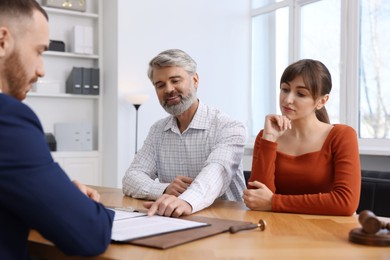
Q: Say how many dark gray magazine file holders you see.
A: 3